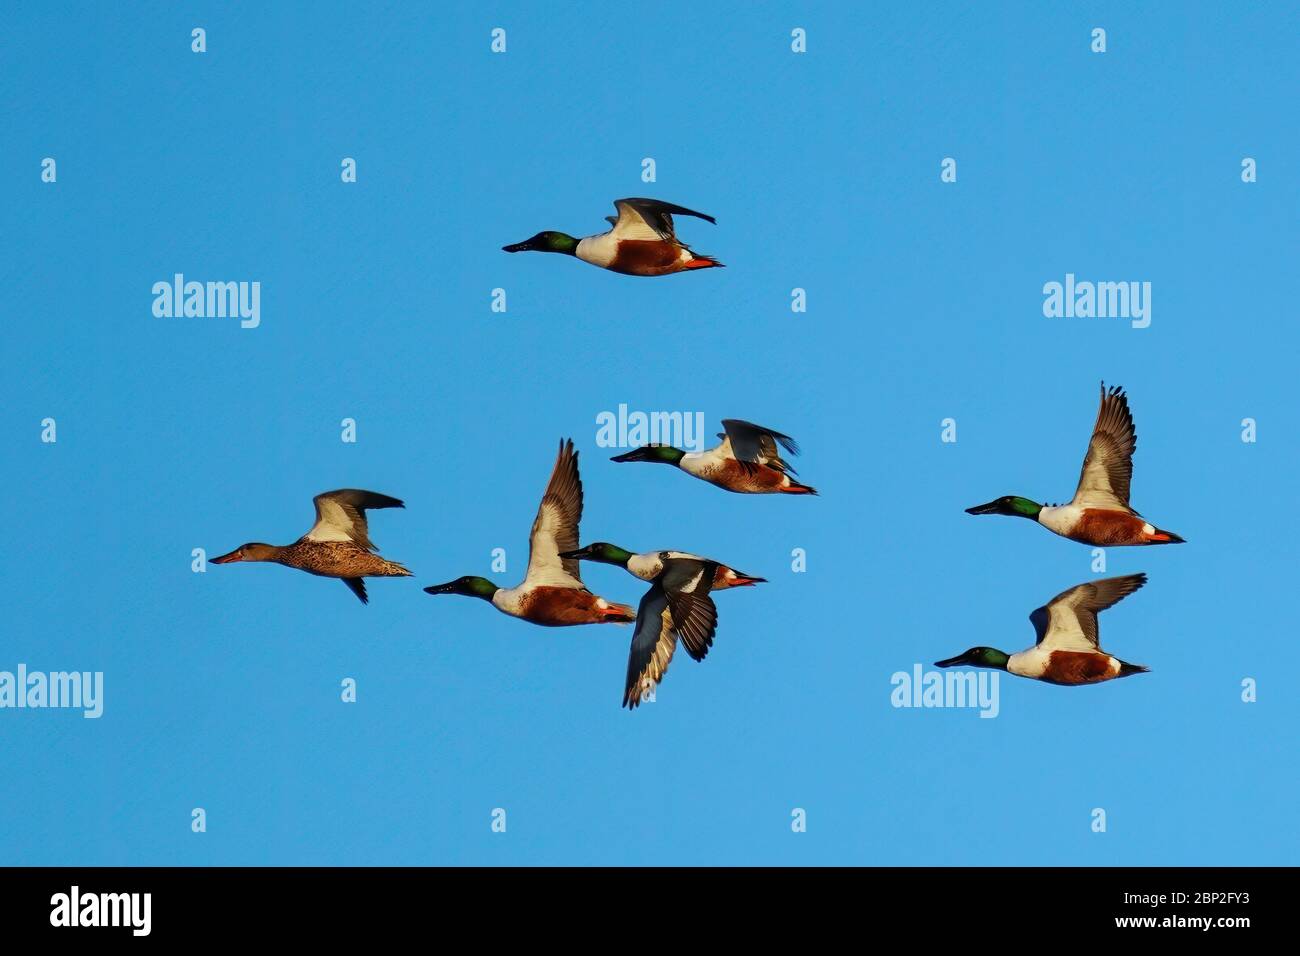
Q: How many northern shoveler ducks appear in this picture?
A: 7